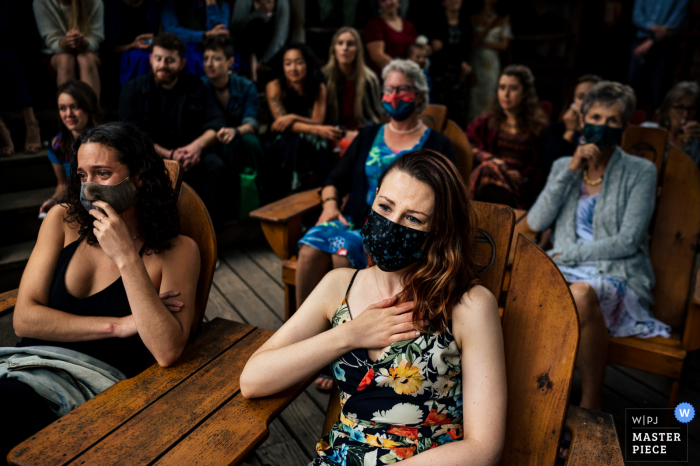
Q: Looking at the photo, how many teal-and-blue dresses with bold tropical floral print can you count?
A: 1